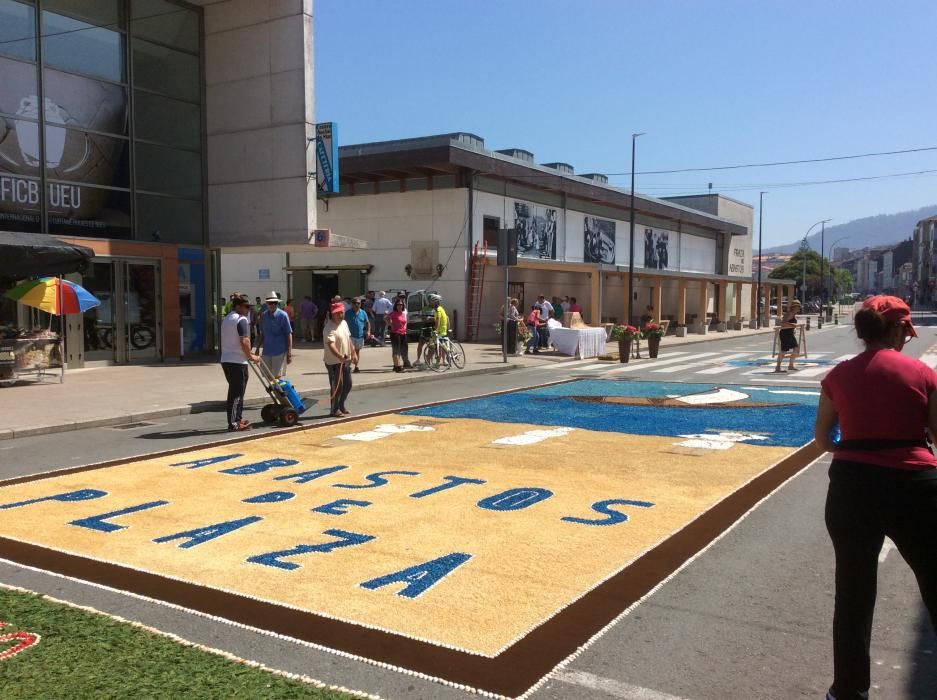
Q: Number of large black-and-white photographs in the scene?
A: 3